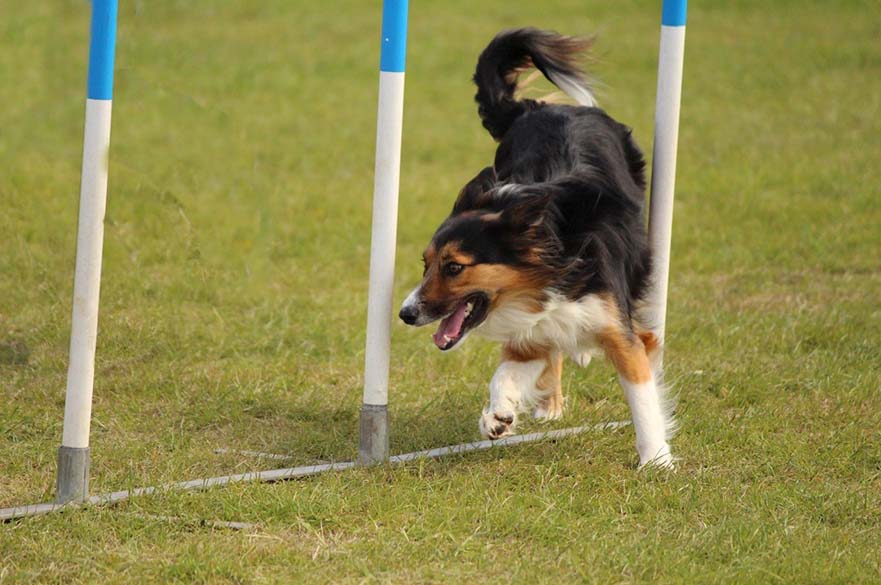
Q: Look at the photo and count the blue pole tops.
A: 3